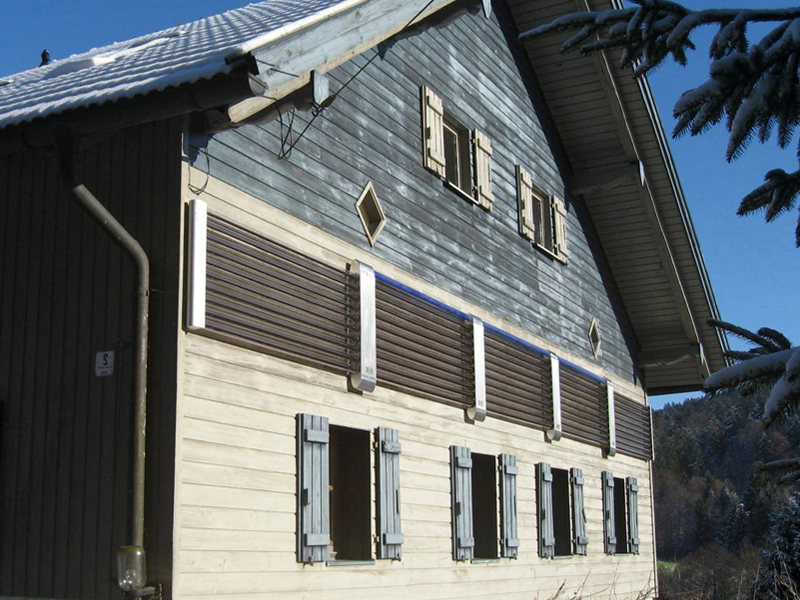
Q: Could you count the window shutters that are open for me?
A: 12